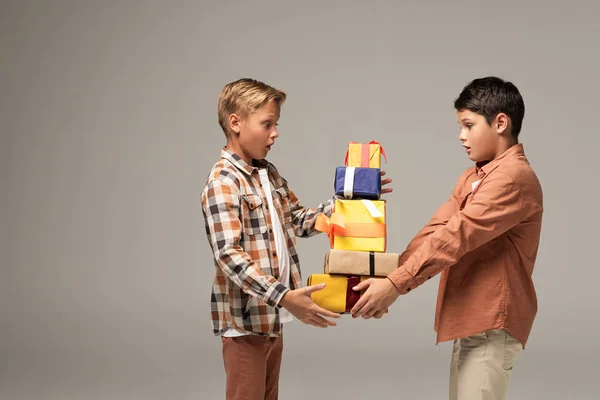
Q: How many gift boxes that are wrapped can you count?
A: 5